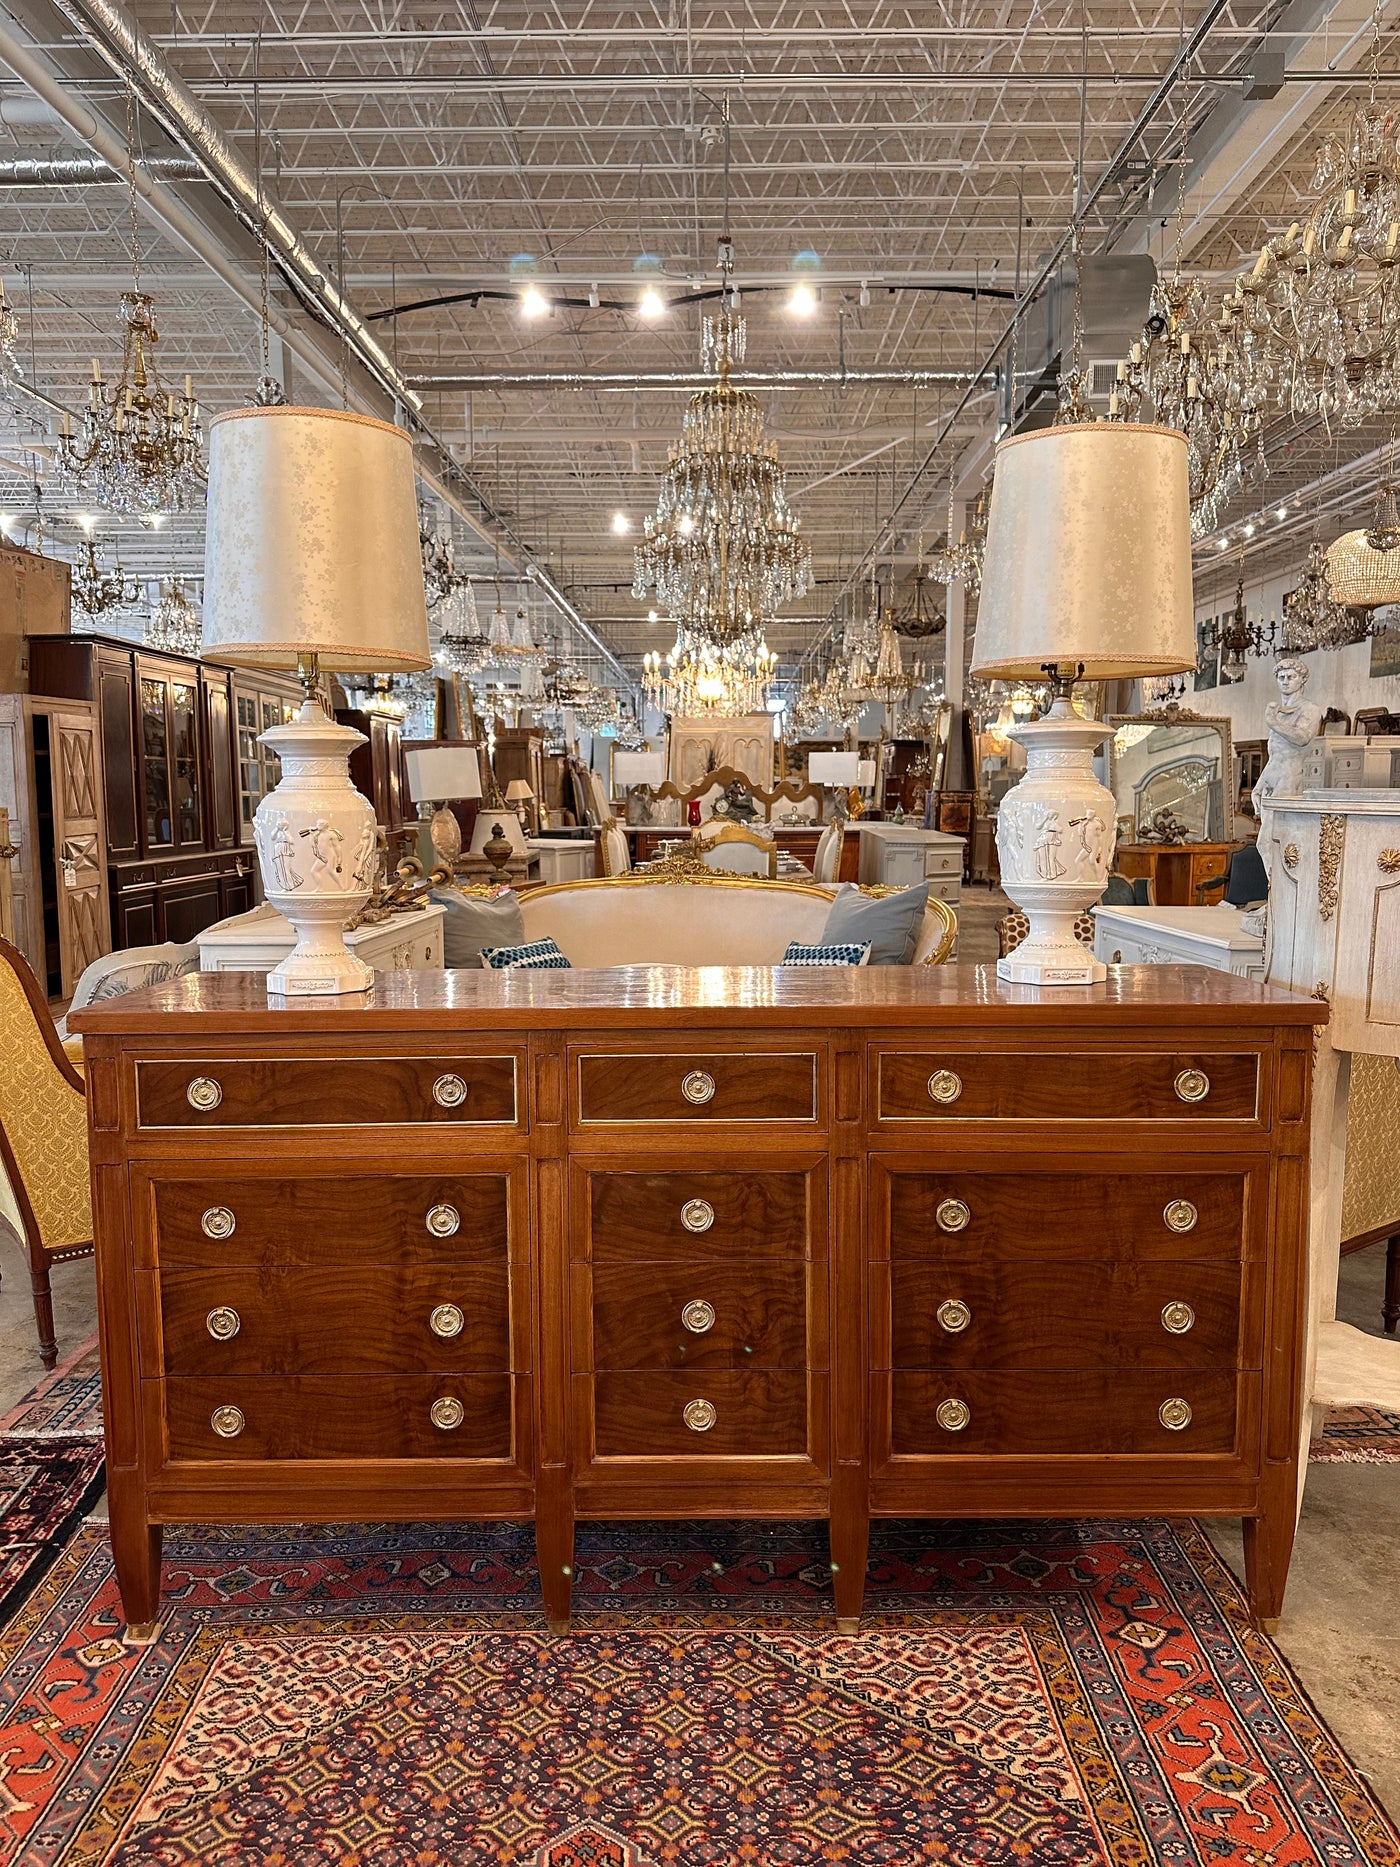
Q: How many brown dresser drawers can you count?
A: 12